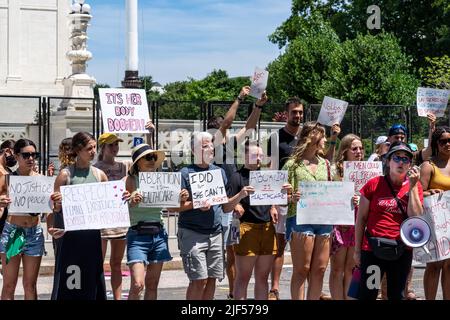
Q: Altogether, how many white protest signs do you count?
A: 12